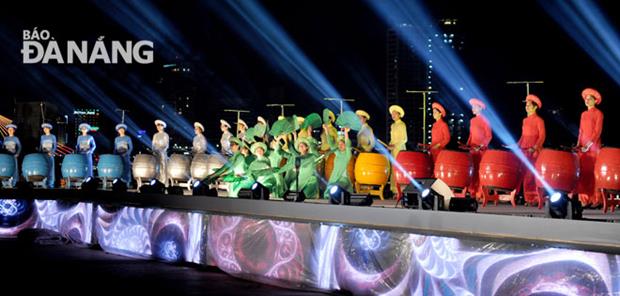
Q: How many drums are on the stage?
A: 15